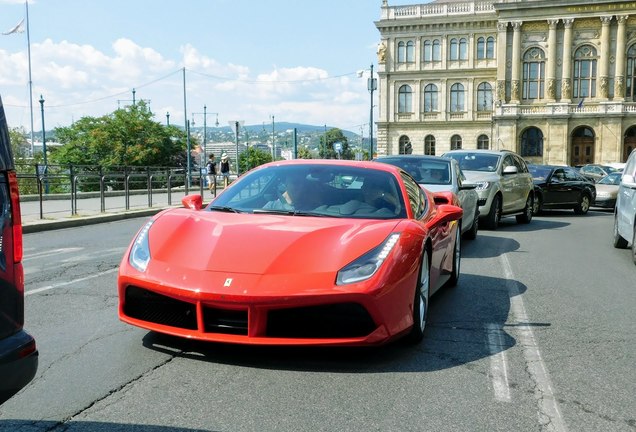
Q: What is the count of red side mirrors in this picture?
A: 2